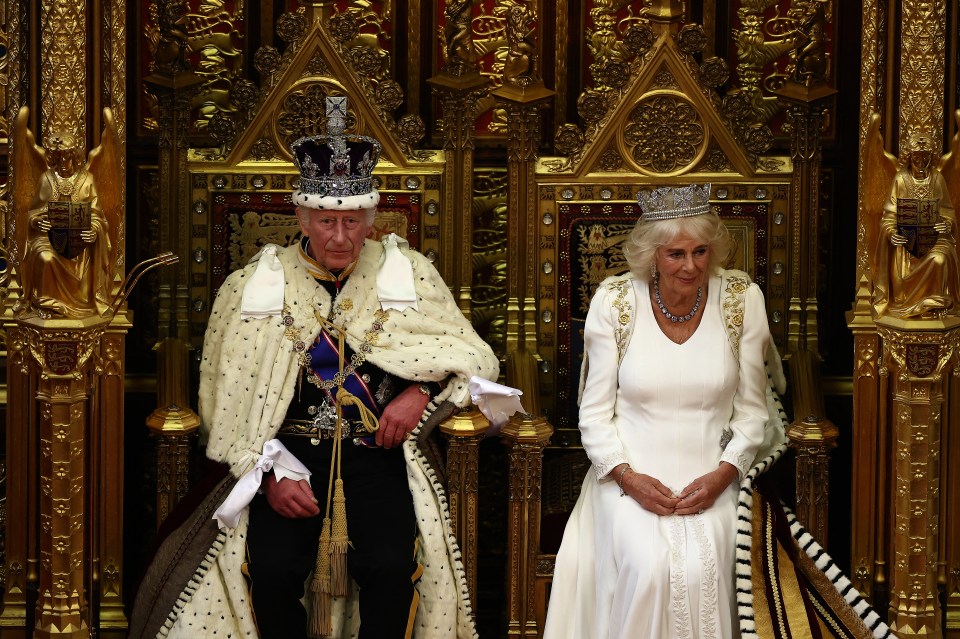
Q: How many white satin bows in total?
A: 4